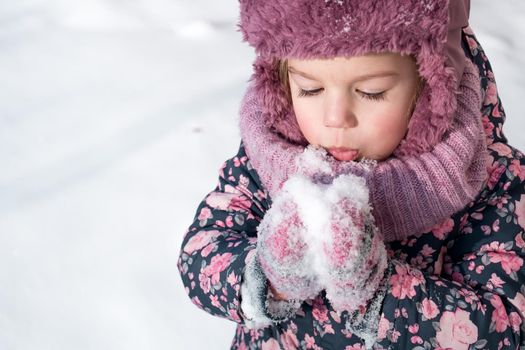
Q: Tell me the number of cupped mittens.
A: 2